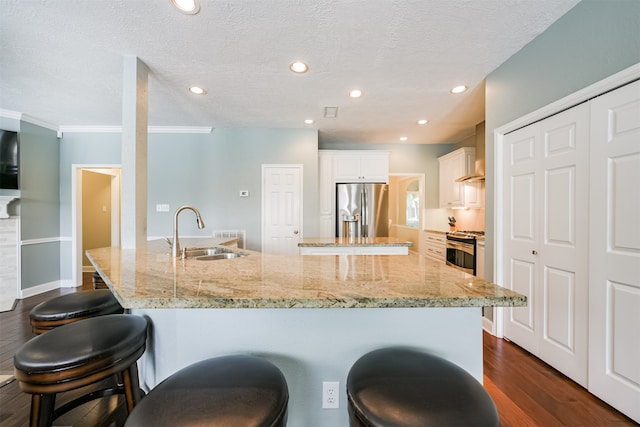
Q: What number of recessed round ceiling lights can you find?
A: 8